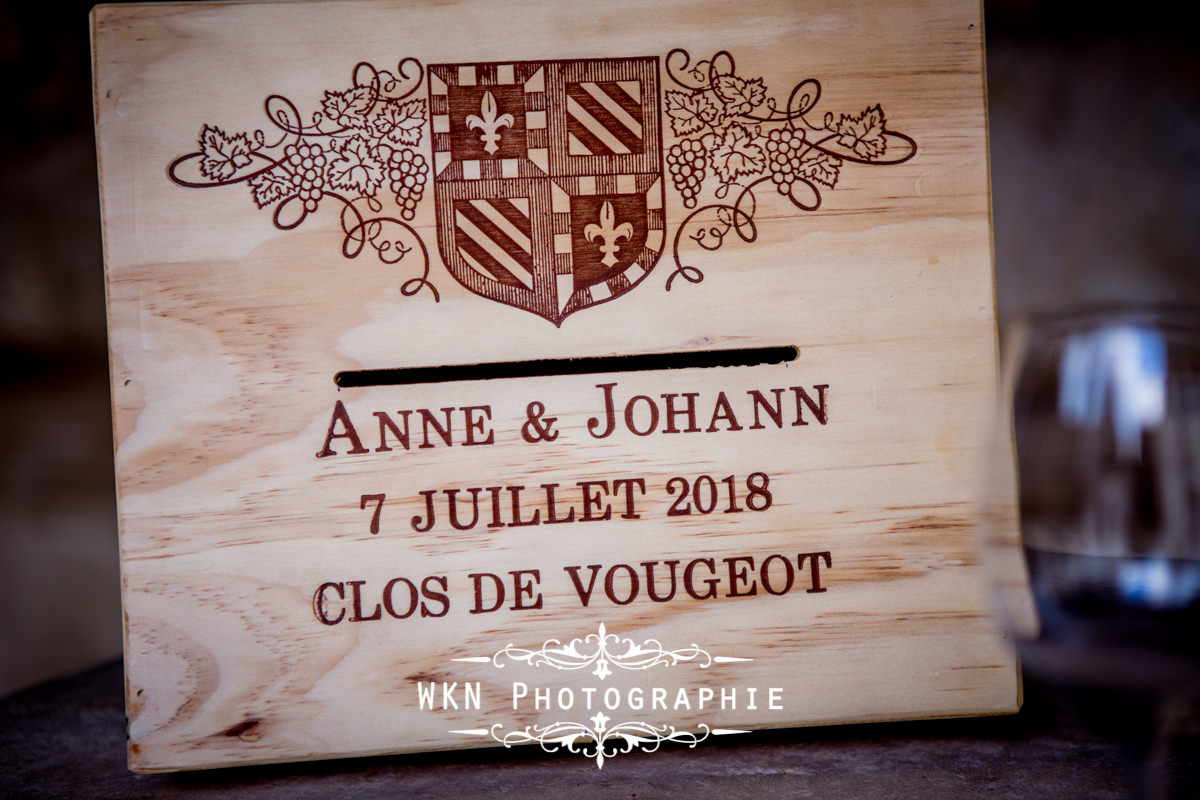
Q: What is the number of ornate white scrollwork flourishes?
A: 2